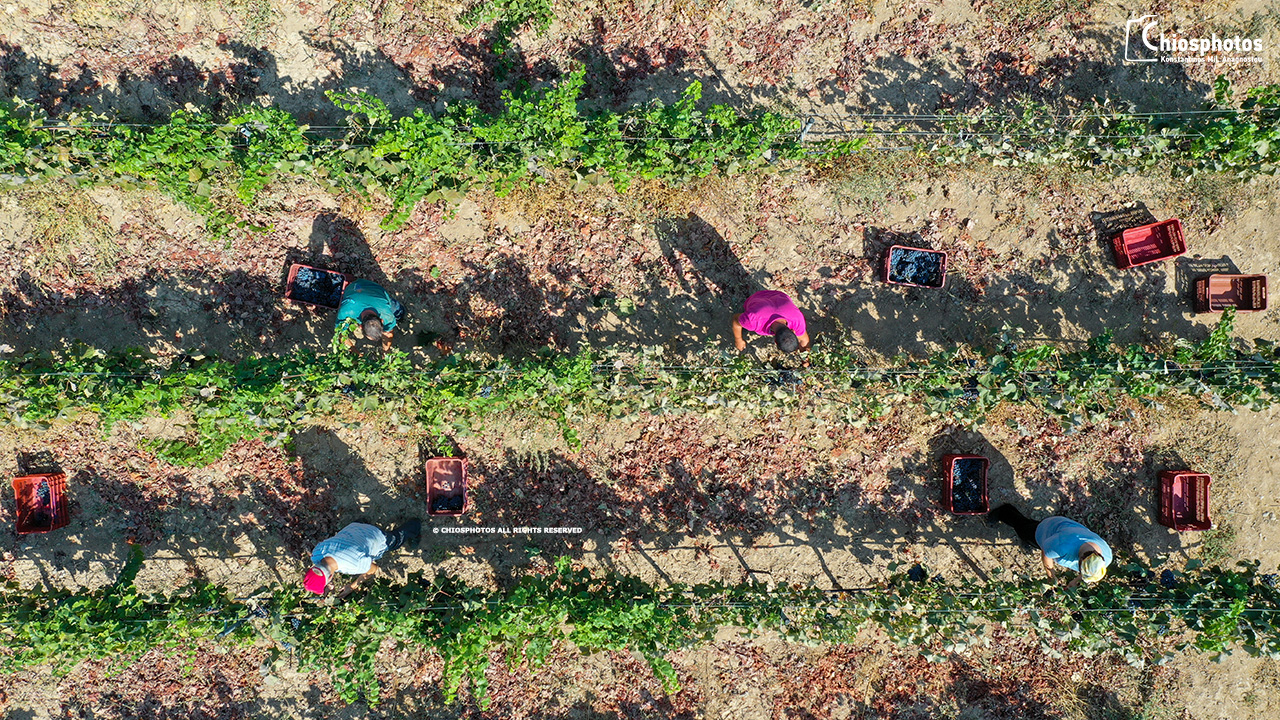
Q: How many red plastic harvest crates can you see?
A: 8